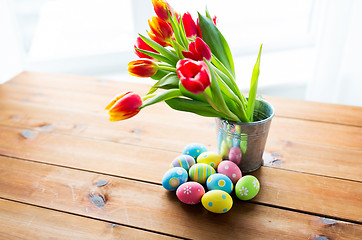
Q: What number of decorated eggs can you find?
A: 10